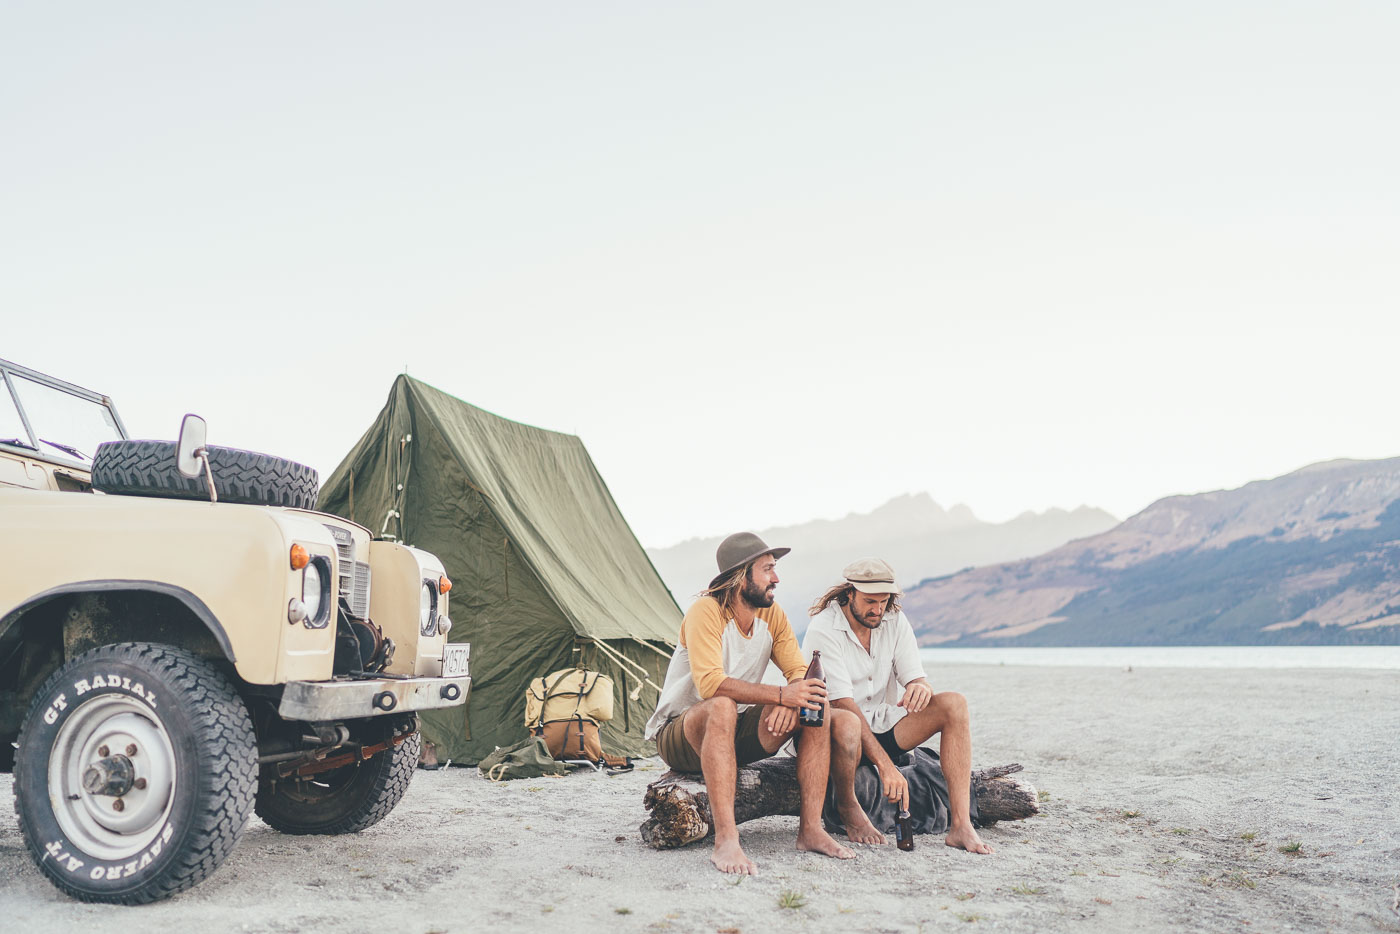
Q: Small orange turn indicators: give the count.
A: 2